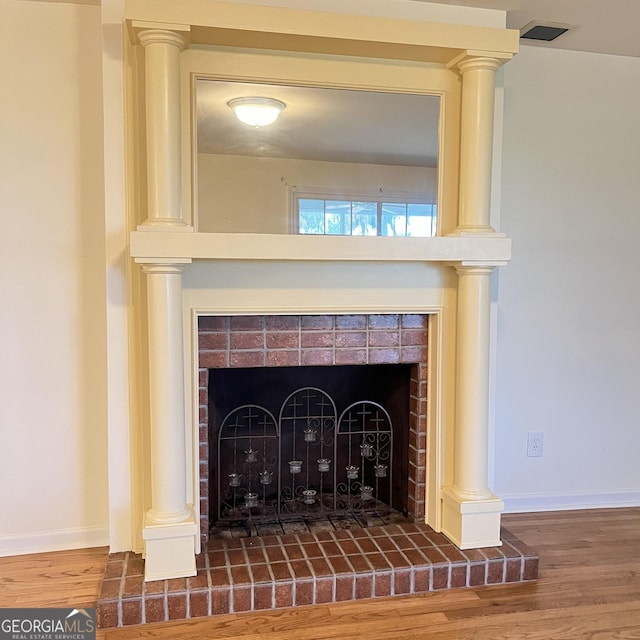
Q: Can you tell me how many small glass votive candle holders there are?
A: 12